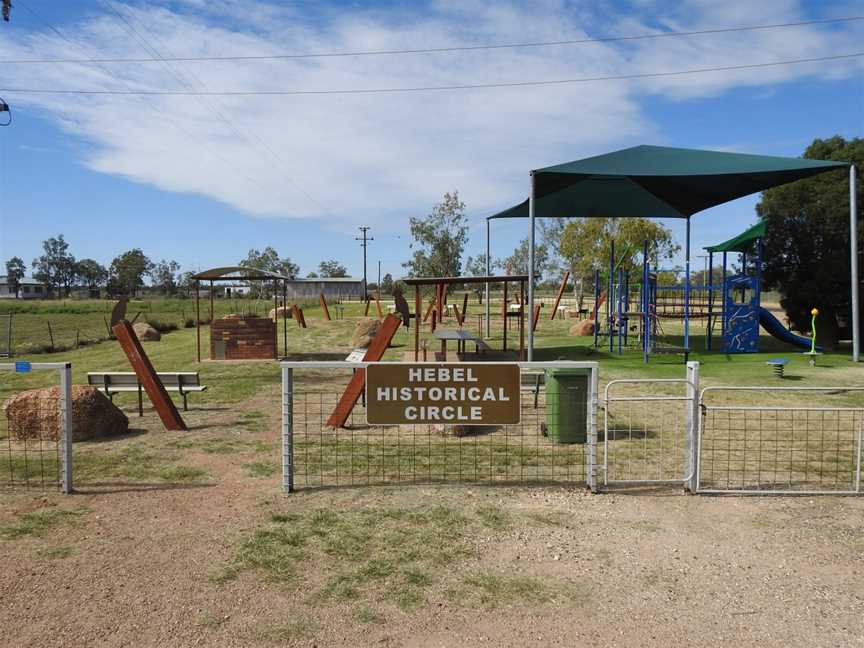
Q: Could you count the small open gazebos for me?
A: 2